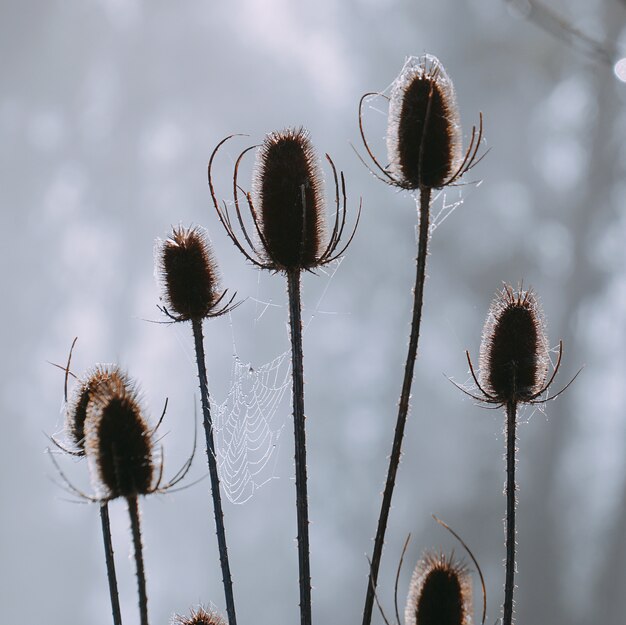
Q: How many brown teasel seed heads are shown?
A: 8